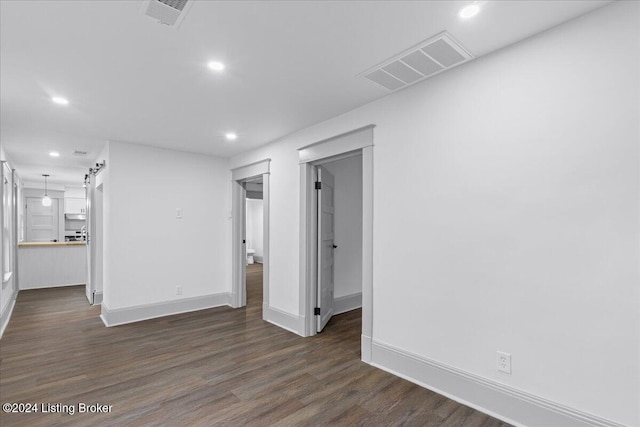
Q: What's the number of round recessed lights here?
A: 5